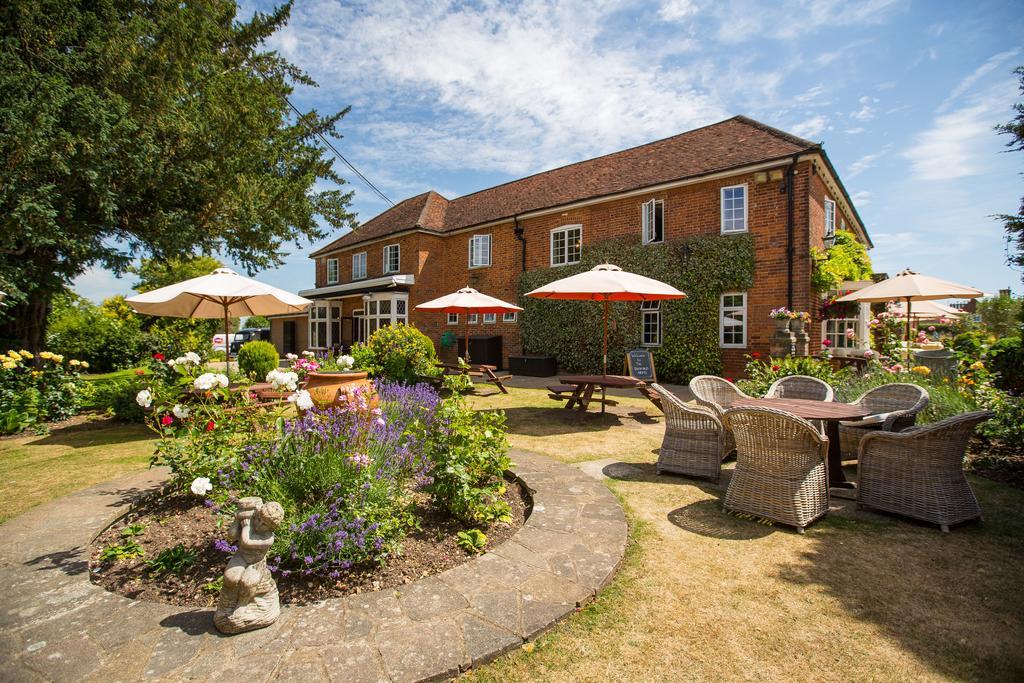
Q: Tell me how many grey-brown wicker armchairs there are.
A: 6